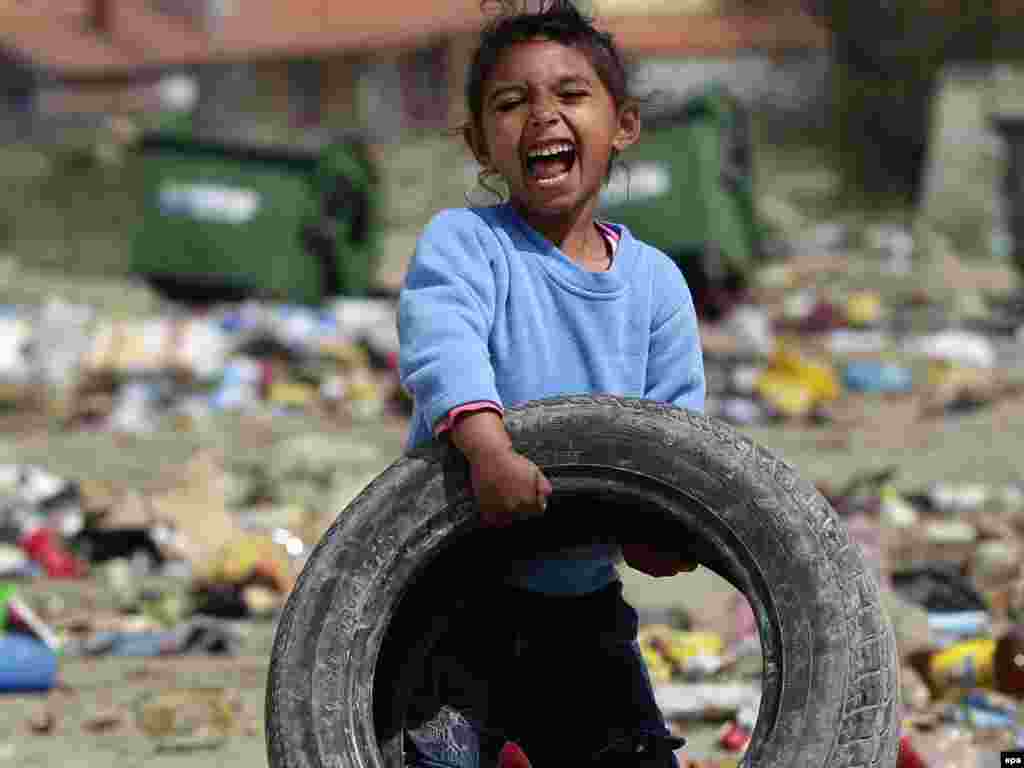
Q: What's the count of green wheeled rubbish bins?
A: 2